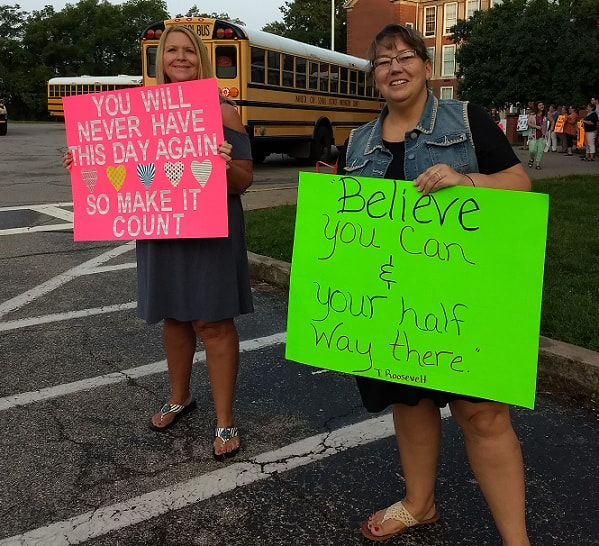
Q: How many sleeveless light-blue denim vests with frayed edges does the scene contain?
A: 1